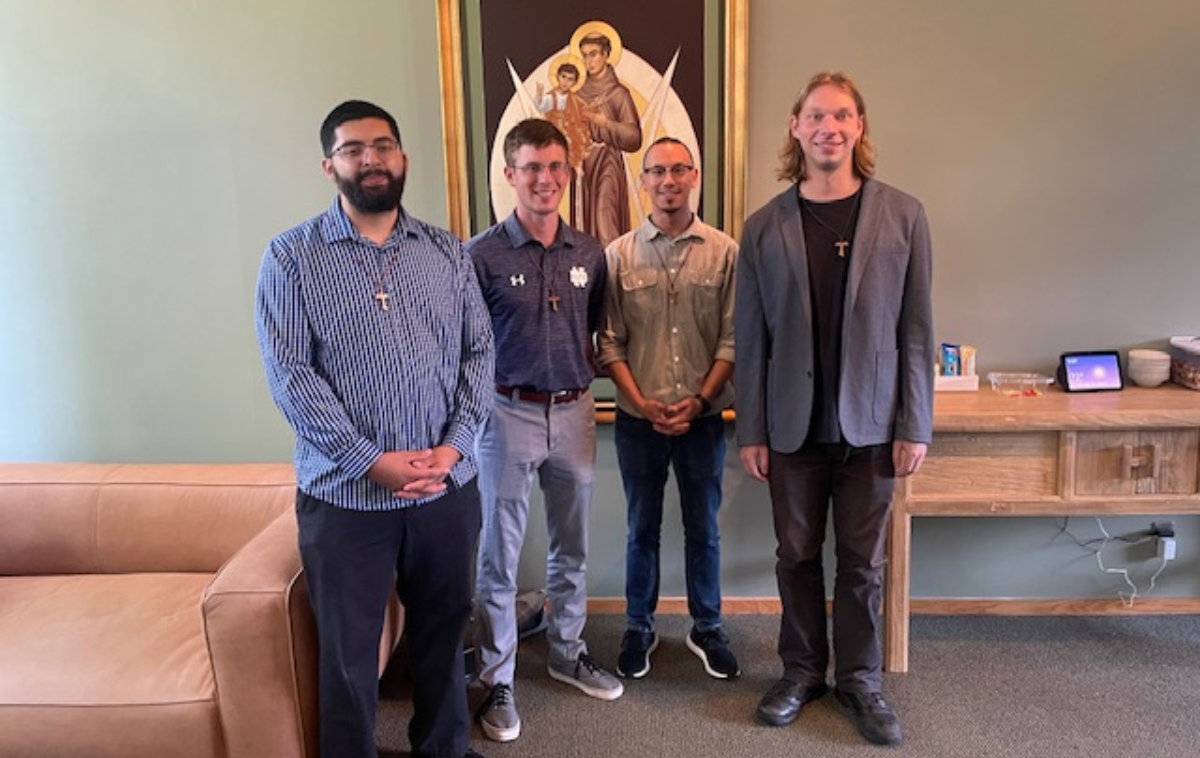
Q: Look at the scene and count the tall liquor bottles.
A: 0